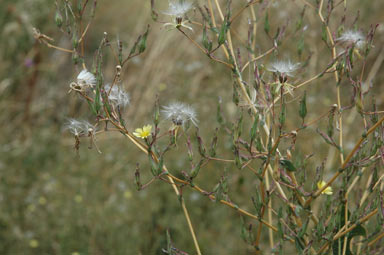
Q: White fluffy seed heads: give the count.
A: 7